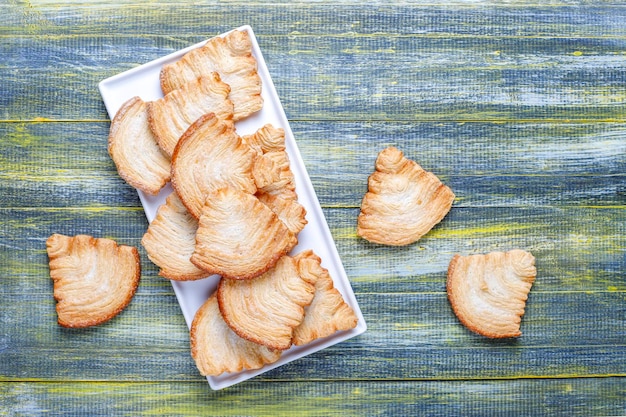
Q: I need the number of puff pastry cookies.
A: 13